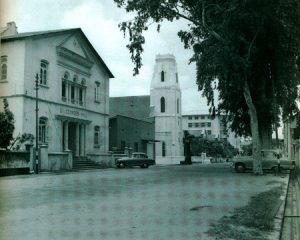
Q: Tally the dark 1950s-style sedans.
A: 1